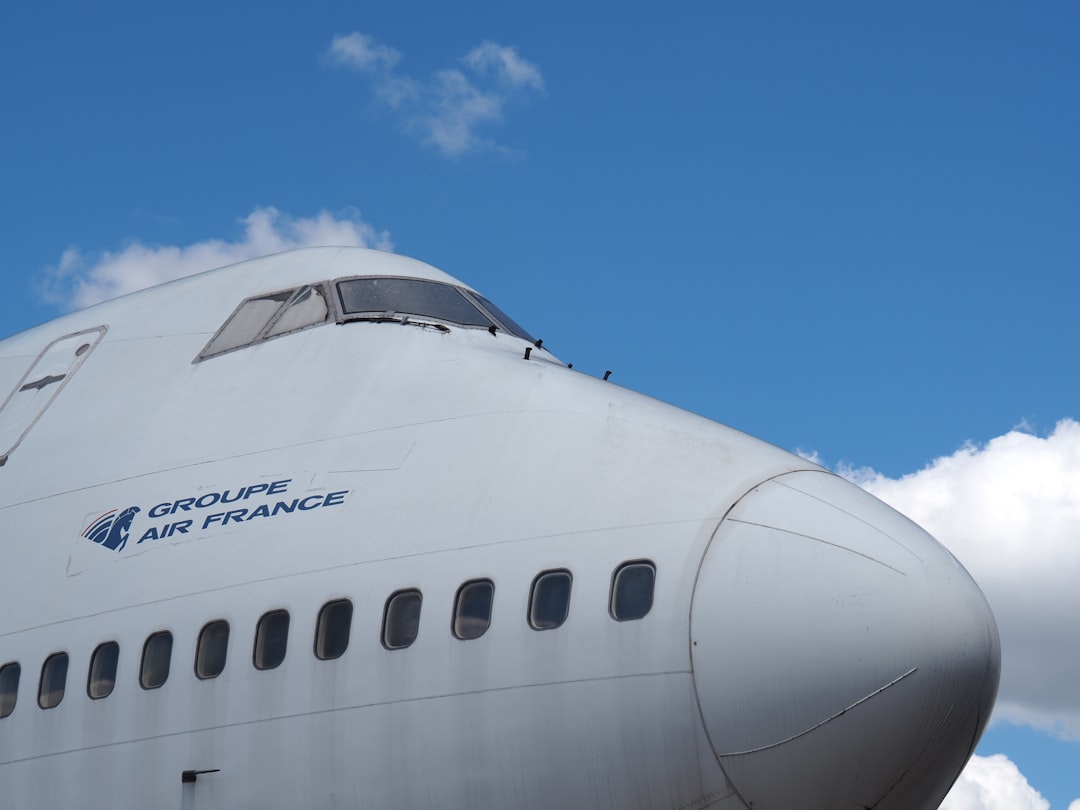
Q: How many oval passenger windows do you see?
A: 11